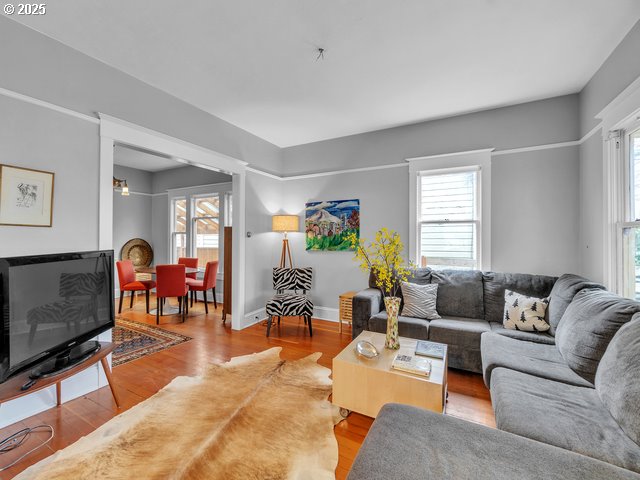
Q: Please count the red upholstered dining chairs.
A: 4